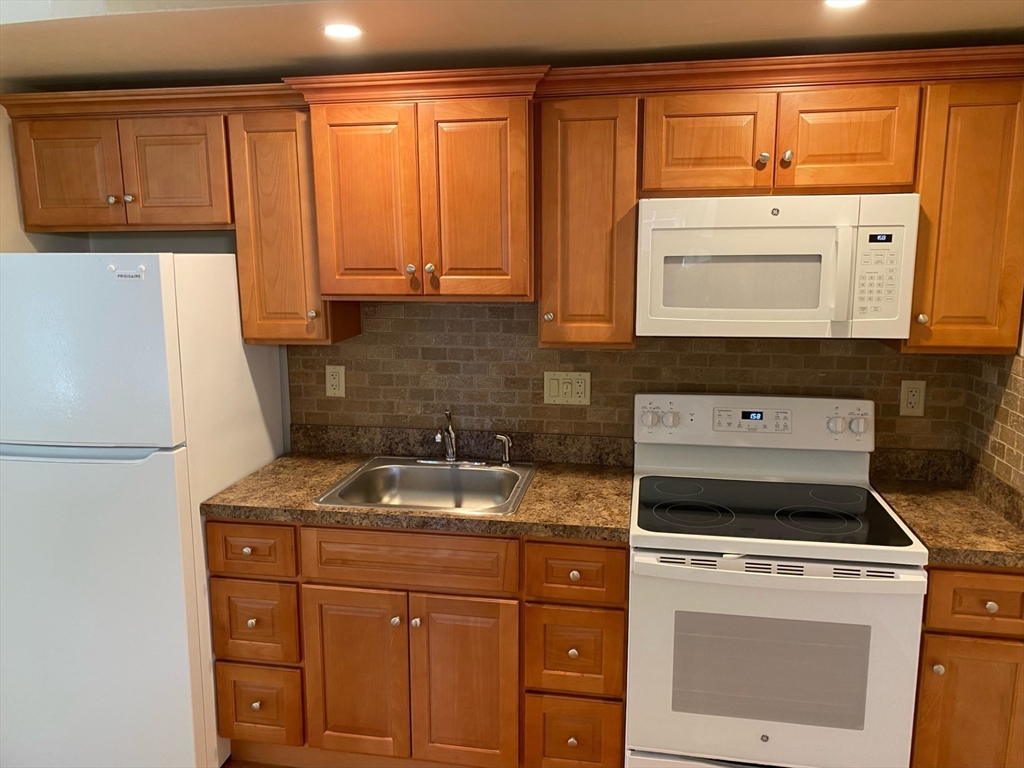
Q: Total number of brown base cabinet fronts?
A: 11